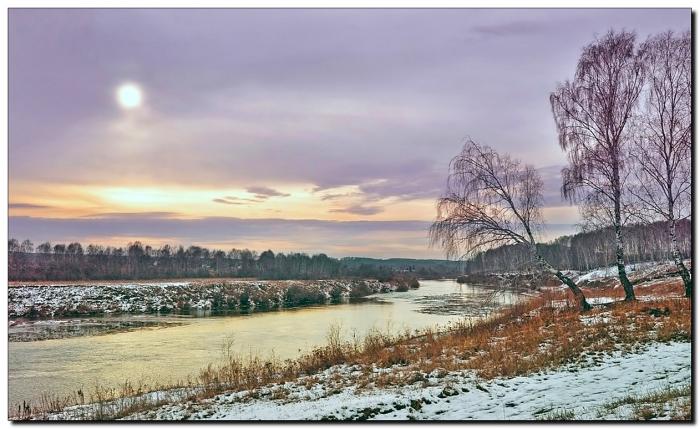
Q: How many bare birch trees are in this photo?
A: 3